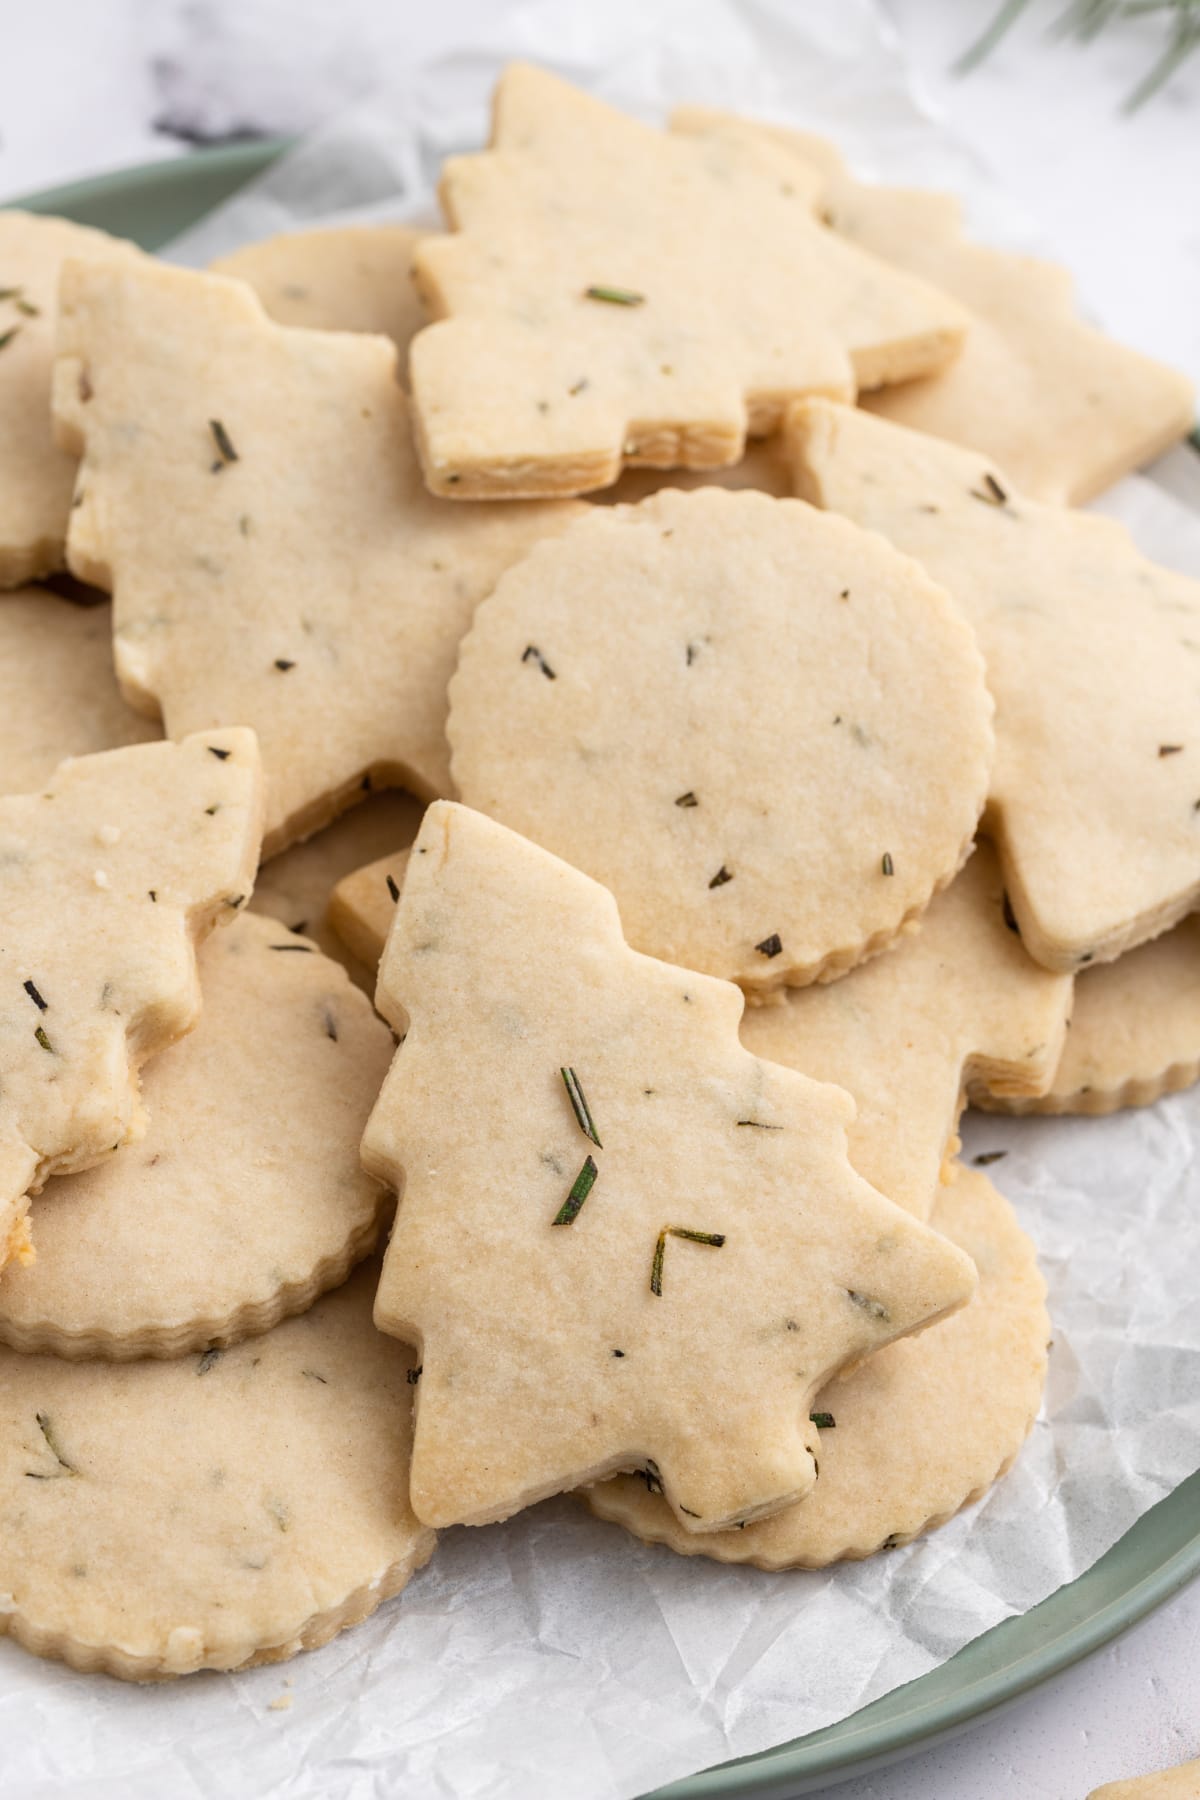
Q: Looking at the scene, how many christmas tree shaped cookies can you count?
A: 7